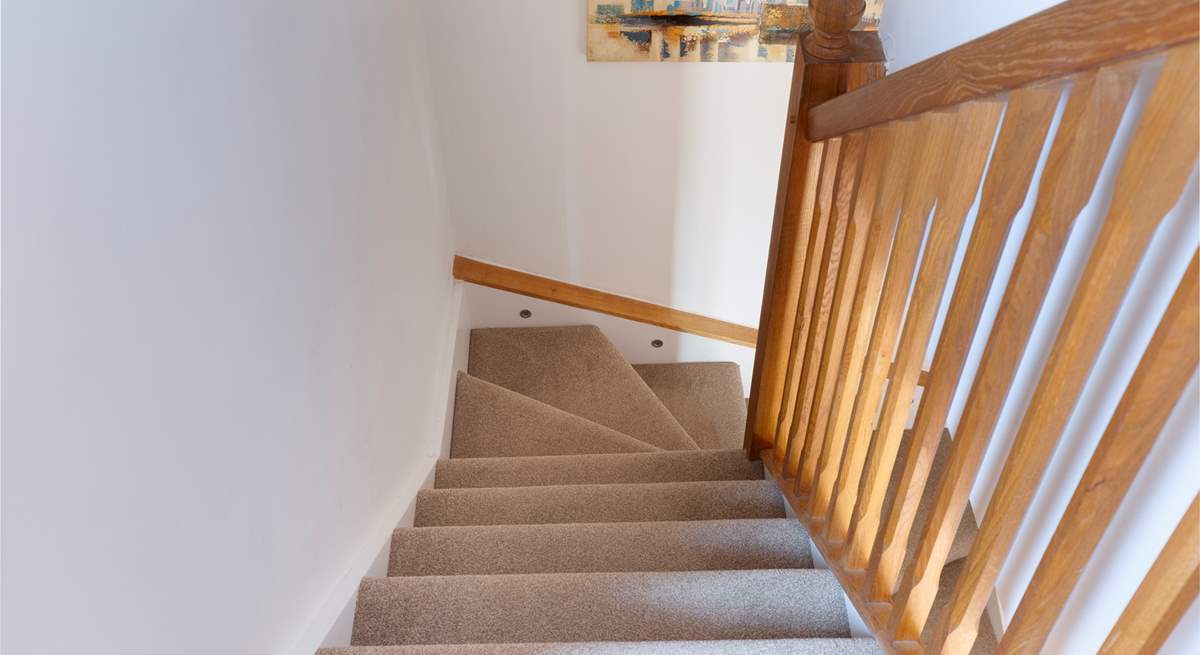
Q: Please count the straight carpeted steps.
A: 5